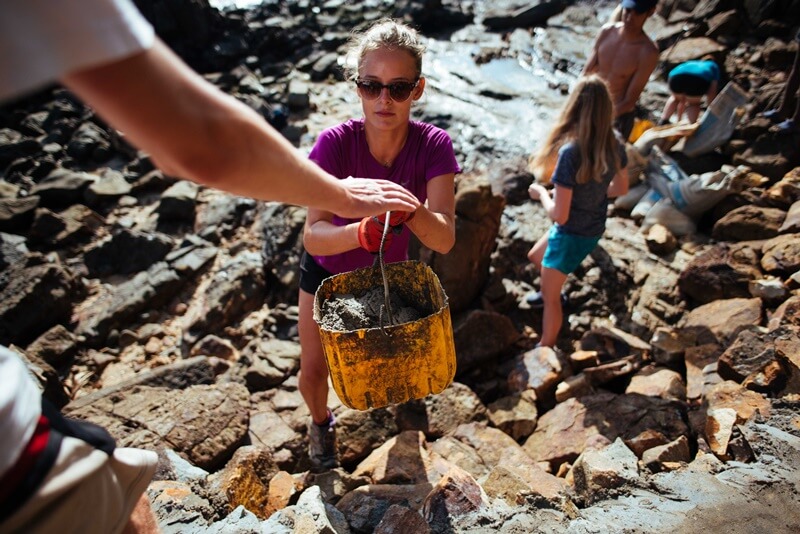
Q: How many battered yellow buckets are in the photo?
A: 1